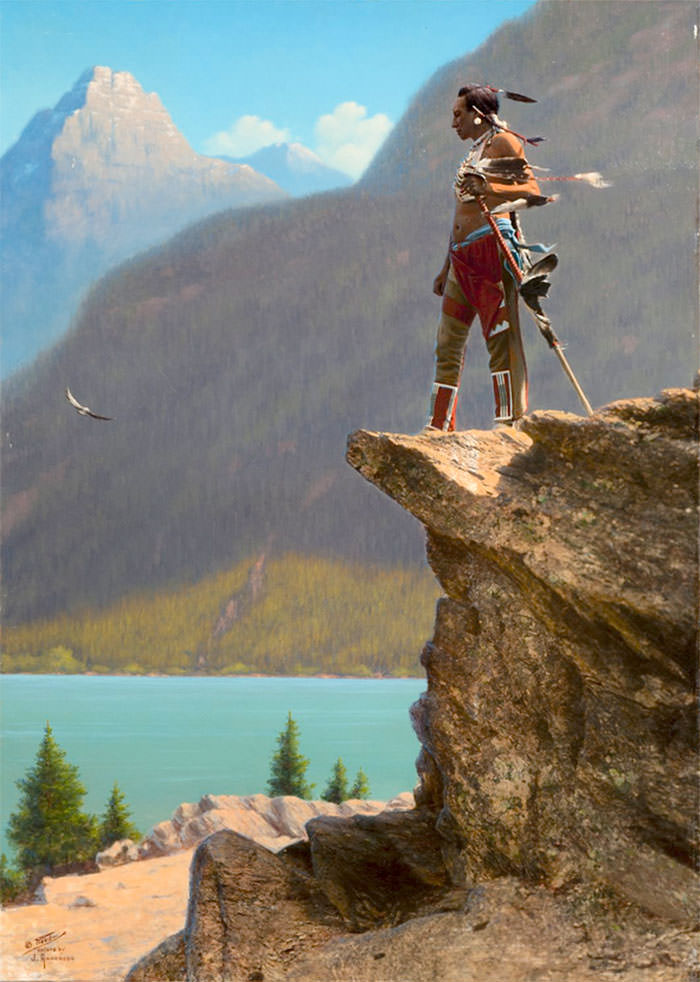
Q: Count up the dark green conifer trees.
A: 5